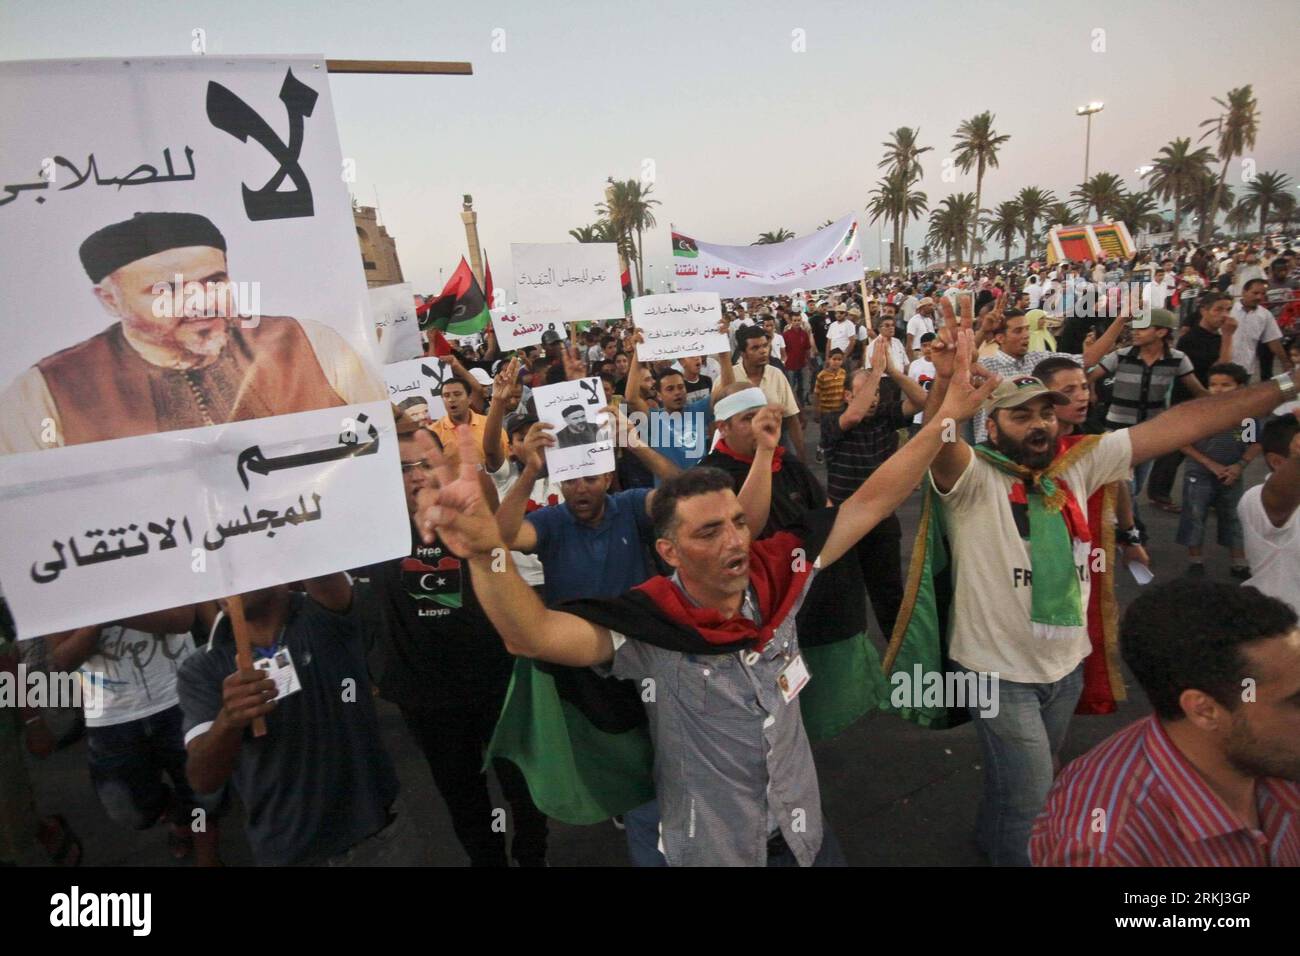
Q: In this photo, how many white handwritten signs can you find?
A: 4